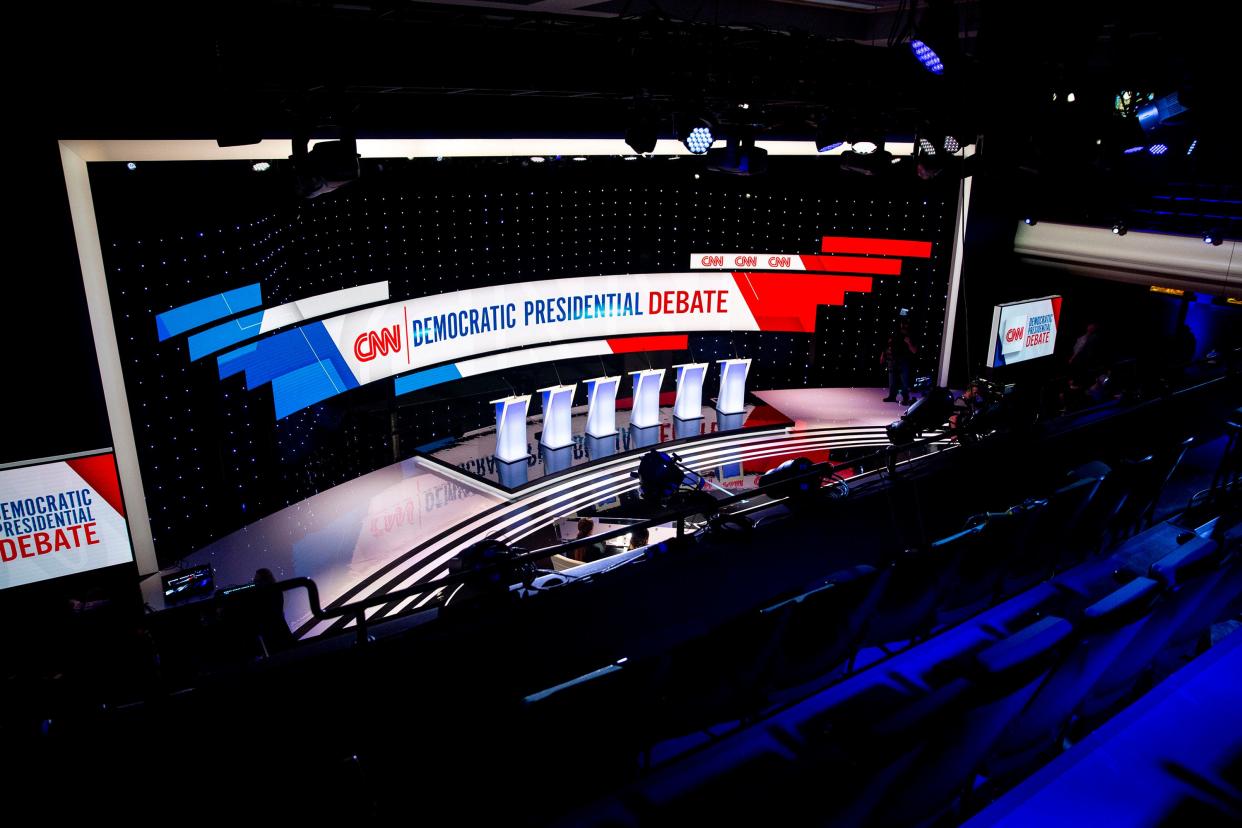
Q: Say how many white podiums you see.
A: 6